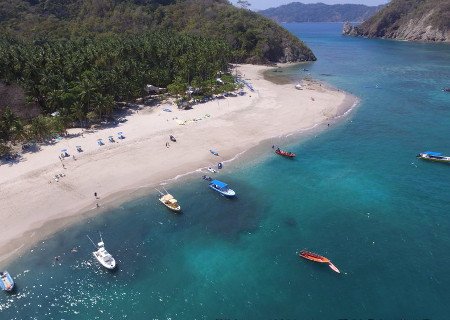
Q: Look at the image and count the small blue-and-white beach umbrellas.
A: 5